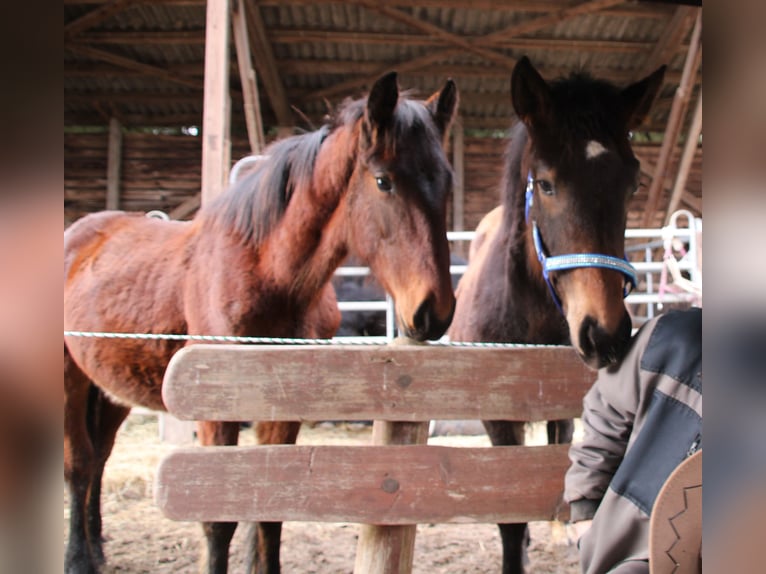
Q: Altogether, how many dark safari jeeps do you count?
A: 0